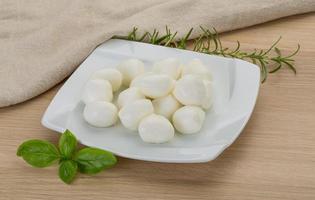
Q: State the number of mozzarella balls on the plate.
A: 14